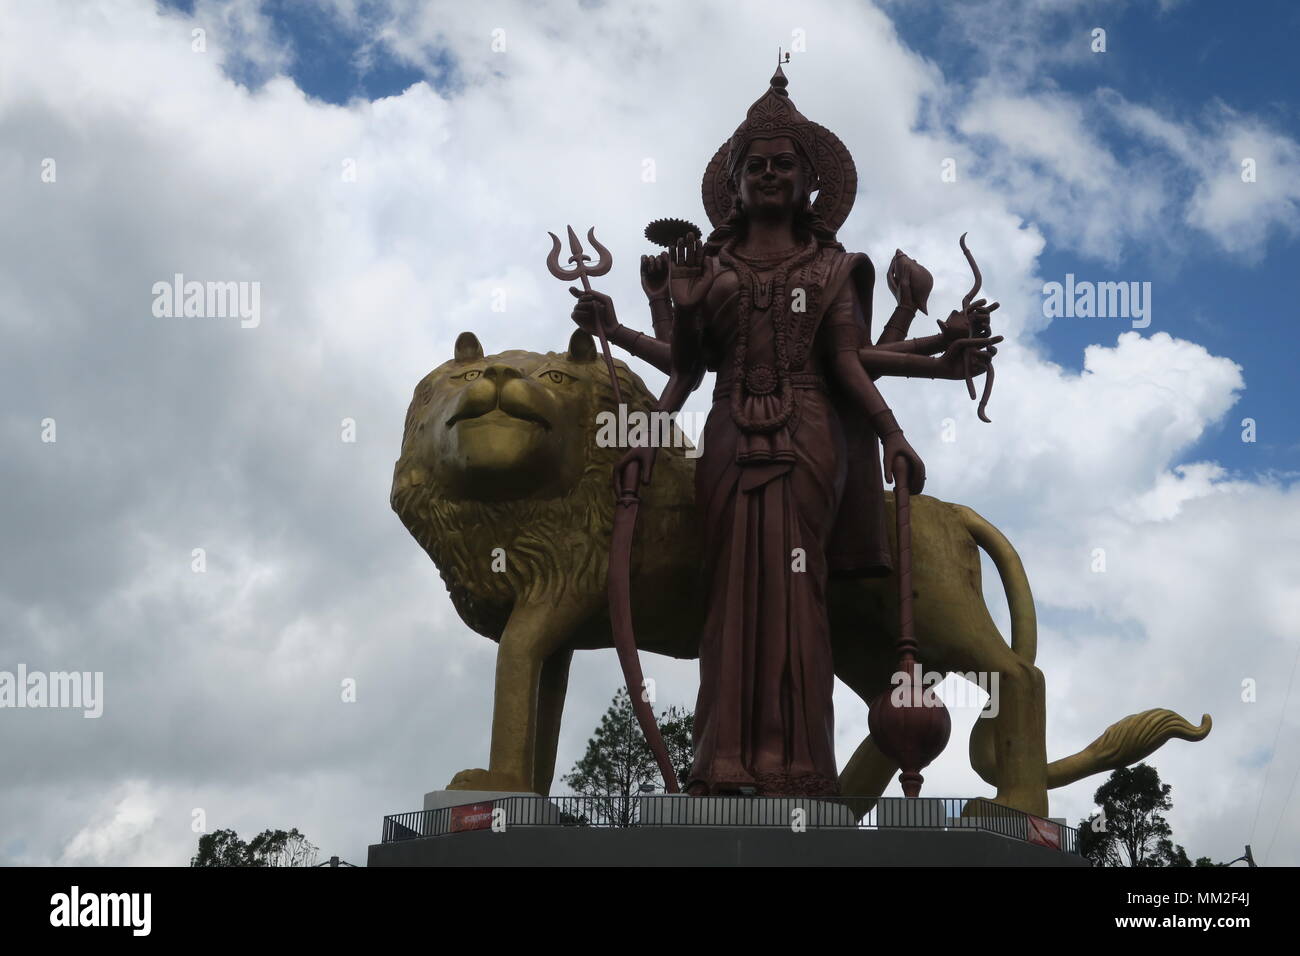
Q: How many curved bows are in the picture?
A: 1